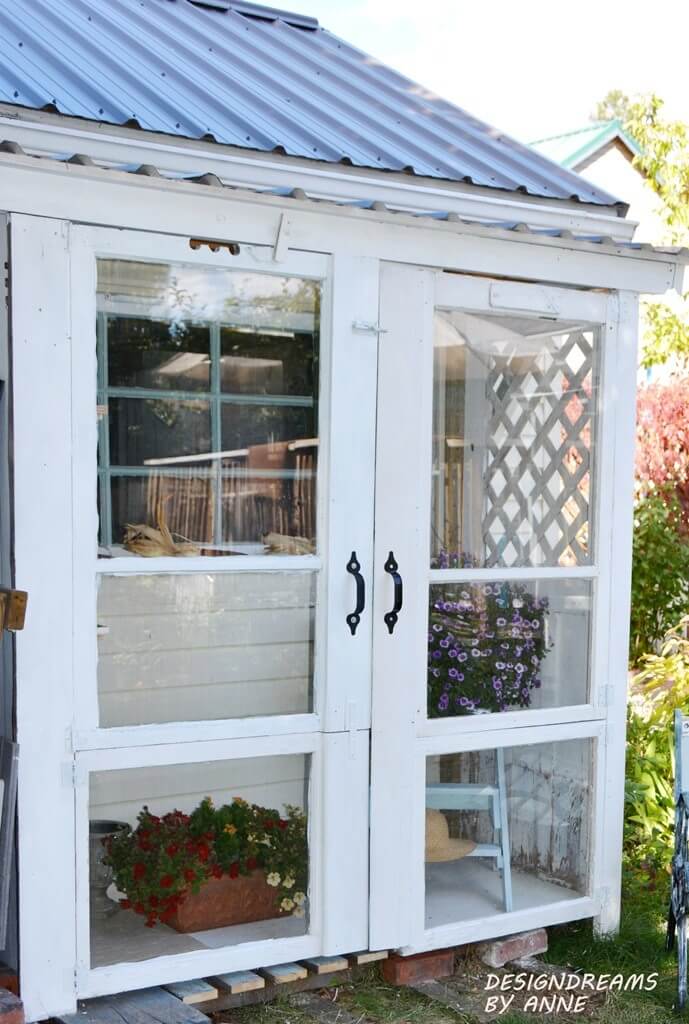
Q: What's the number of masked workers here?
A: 0